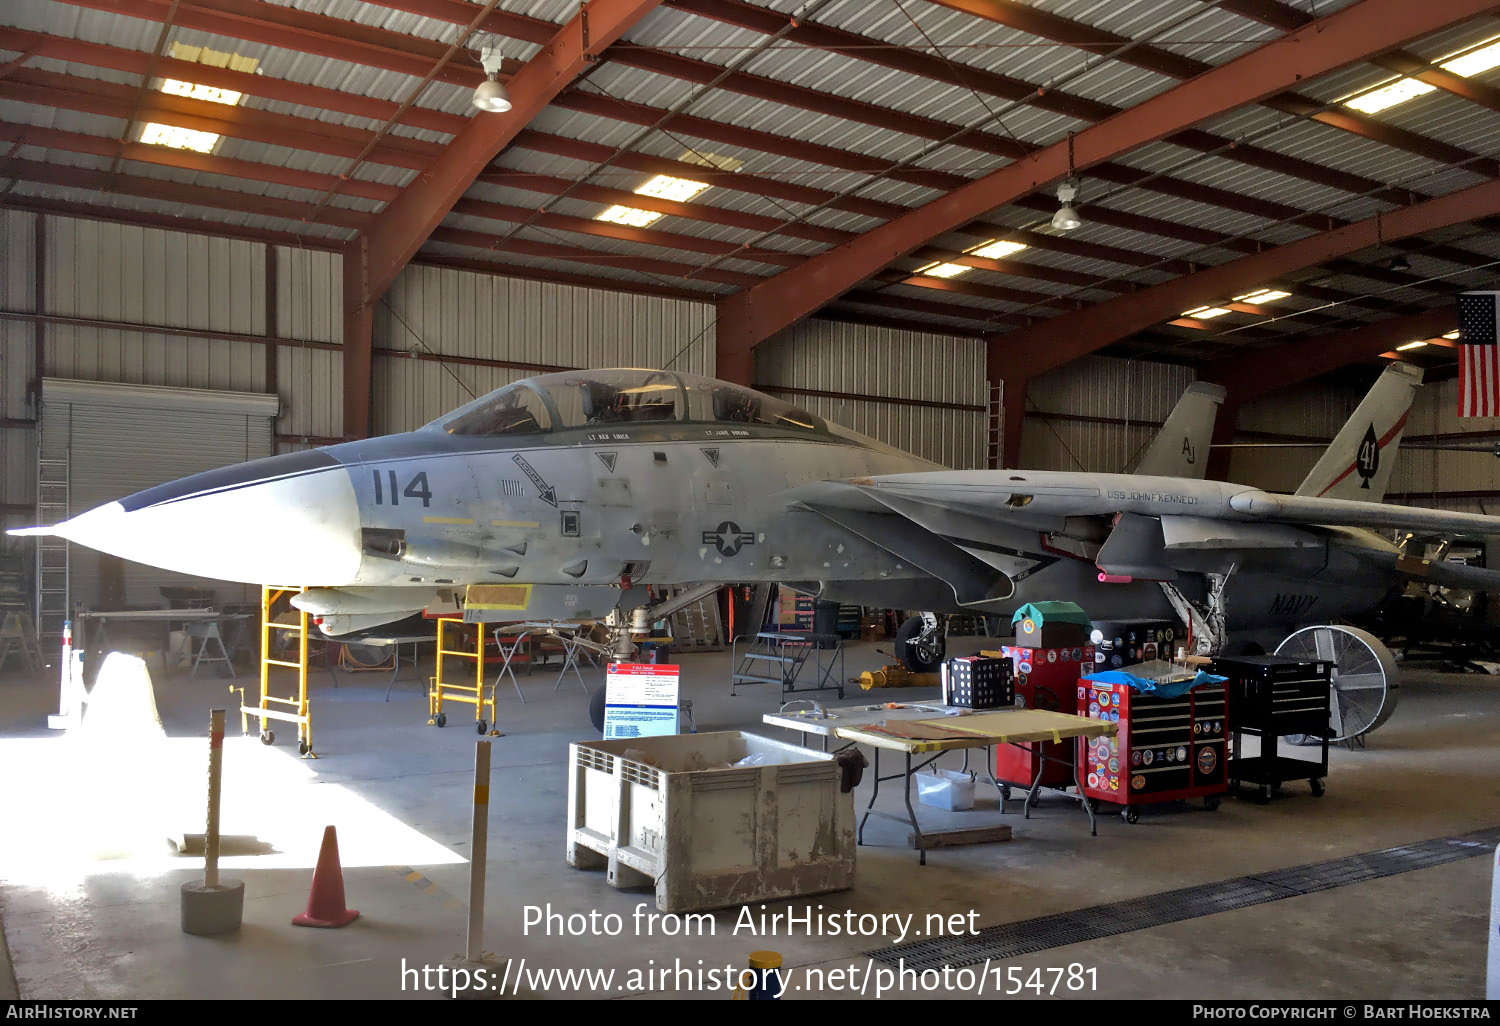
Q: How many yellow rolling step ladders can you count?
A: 2